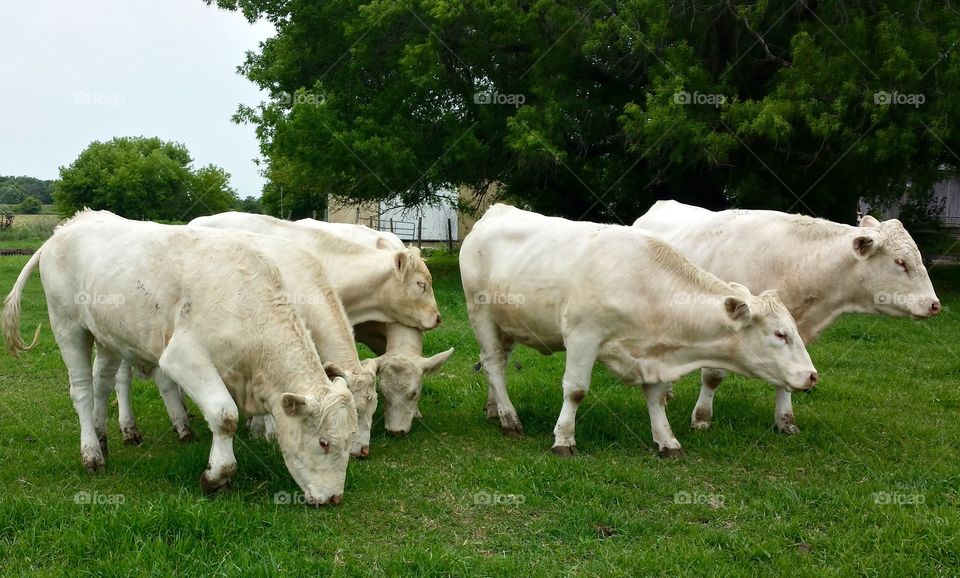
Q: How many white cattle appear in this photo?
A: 6